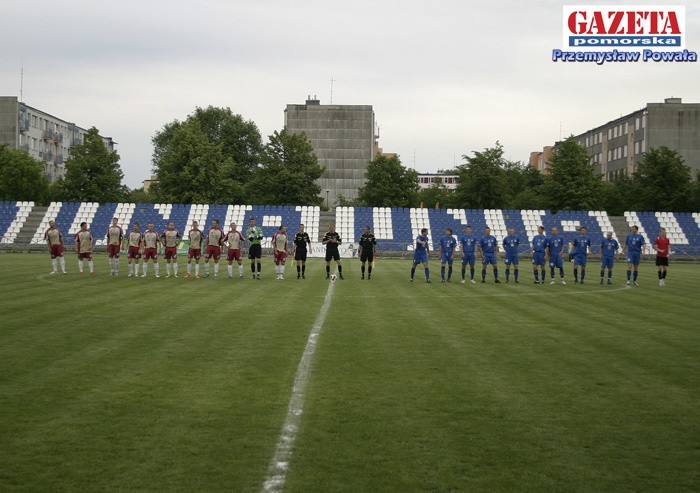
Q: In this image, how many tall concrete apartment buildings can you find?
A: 3